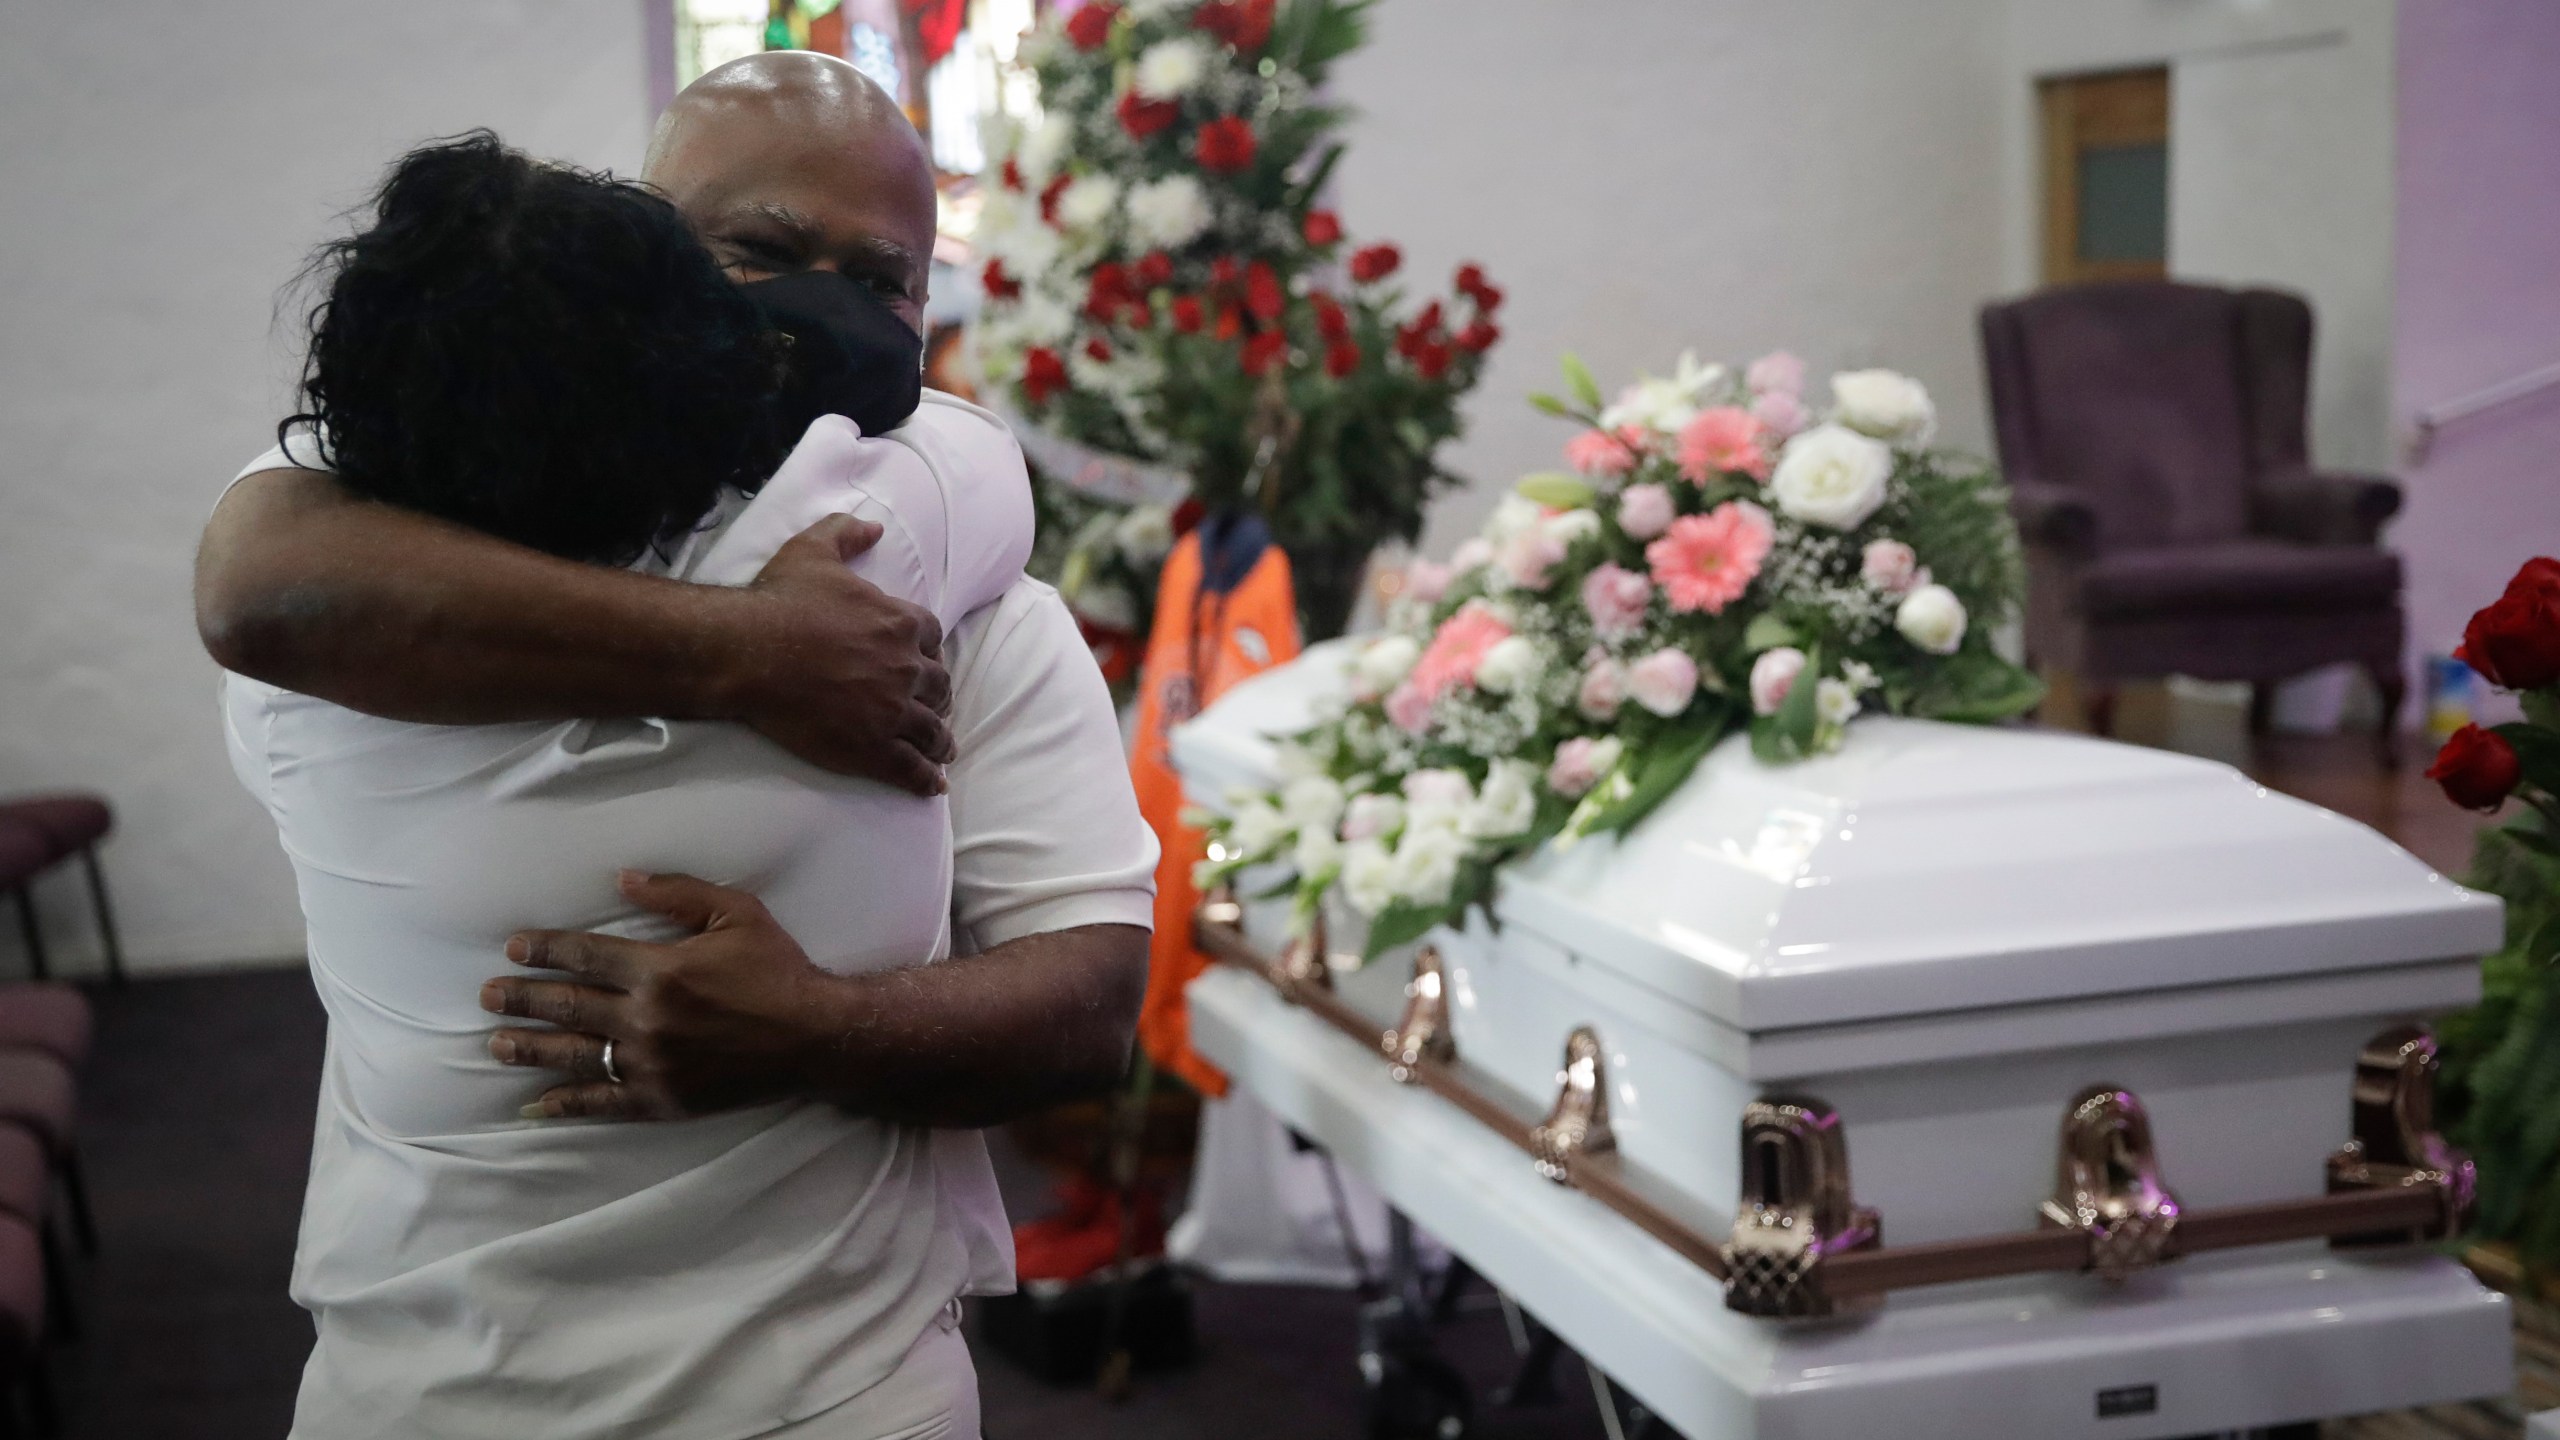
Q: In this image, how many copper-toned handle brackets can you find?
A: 7